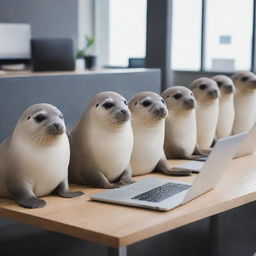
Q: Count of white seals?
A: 7